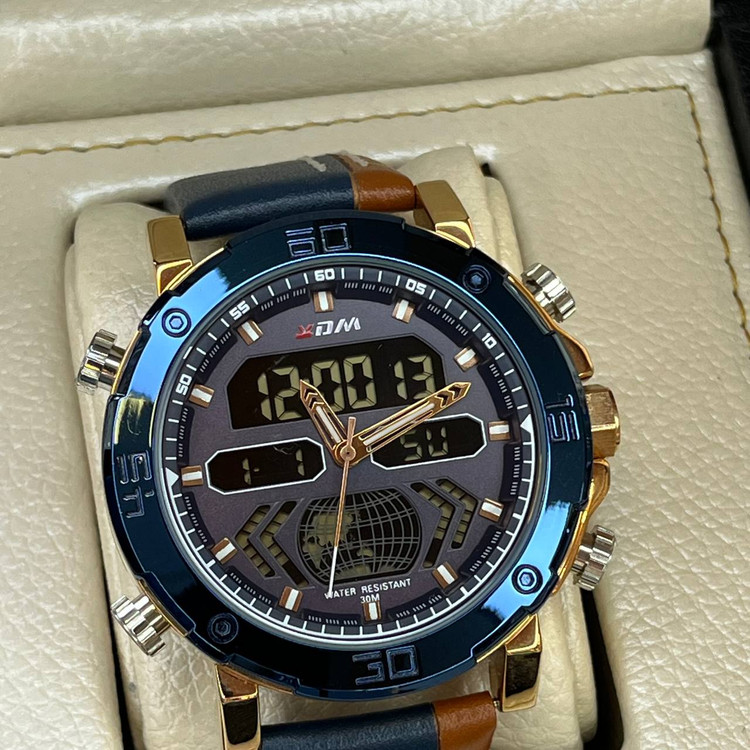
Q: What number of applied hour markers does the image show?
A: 12